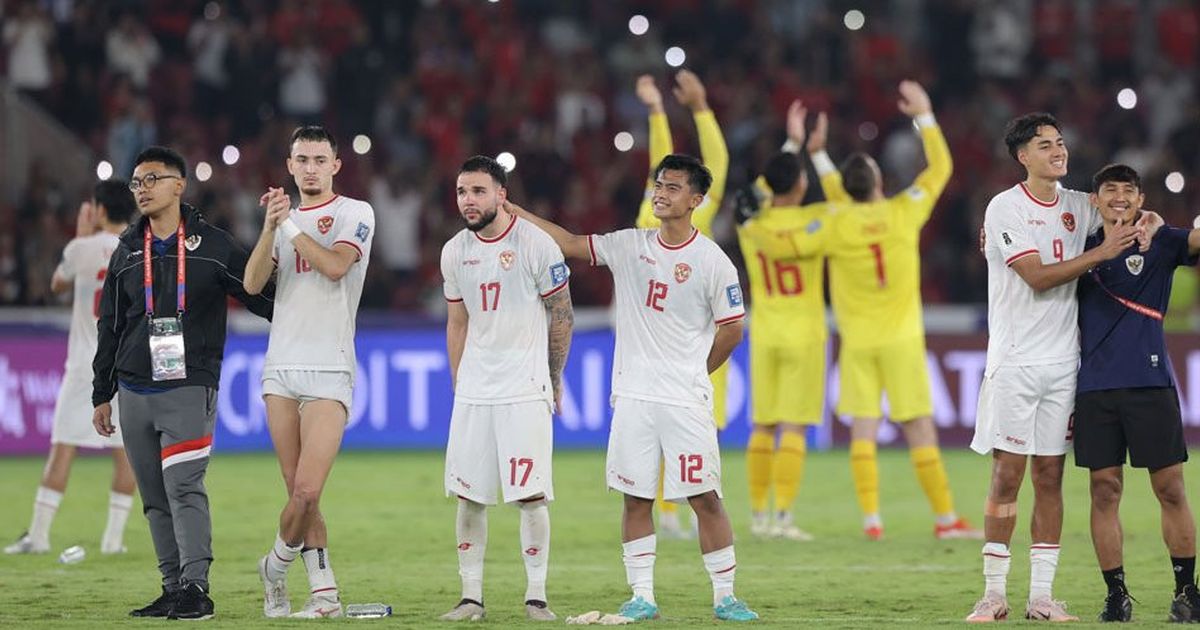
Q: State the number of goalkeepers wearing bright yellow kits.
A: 3